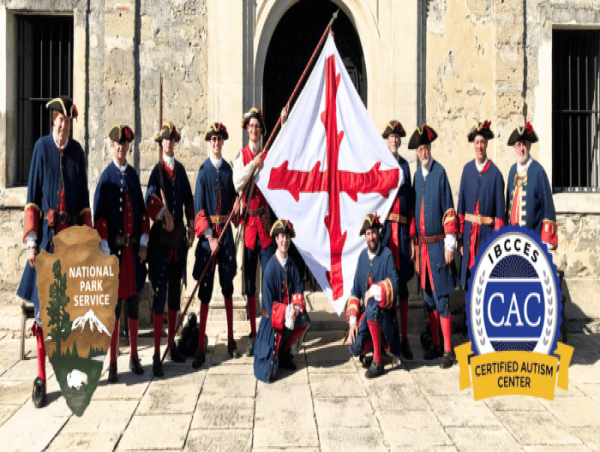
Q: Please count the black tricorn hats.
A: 11